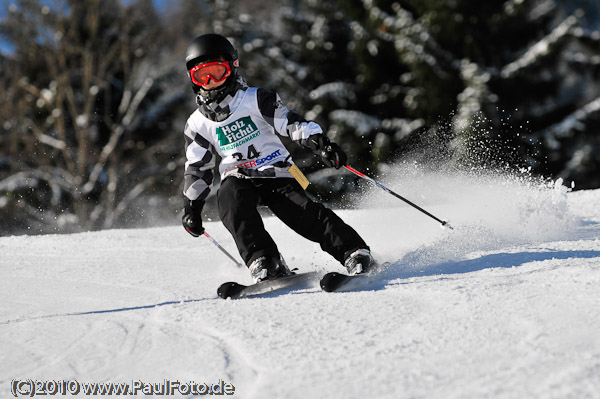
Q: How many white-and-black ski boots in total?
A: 2